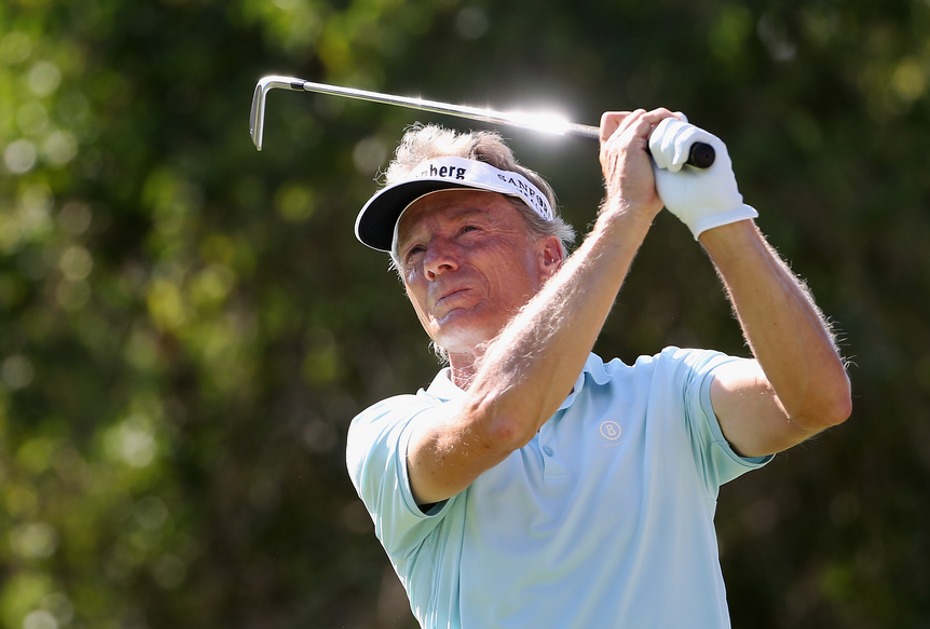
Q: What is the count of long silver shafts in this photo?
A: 1